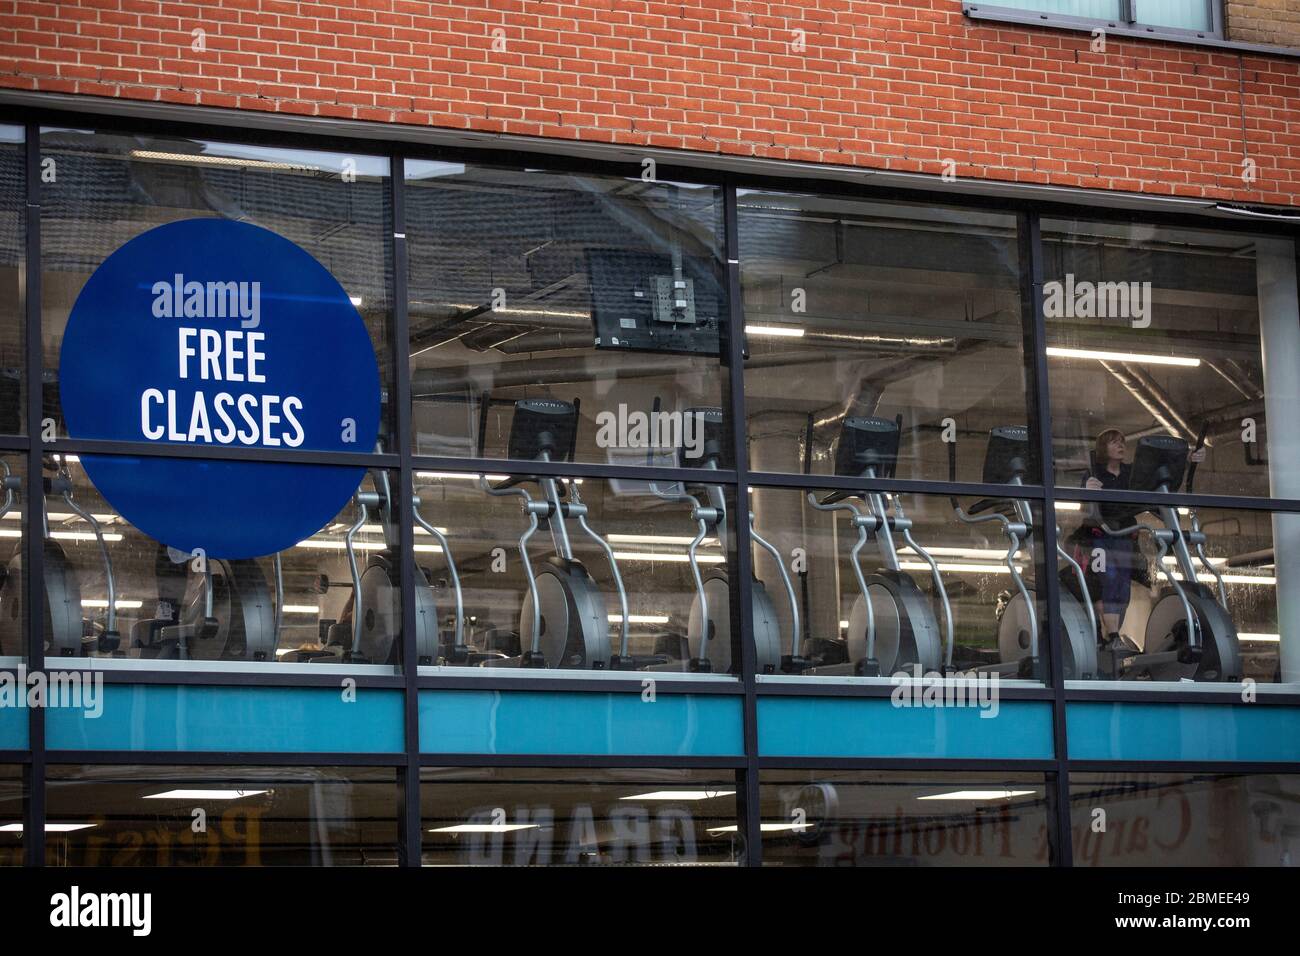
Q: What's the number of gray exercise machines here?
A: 8